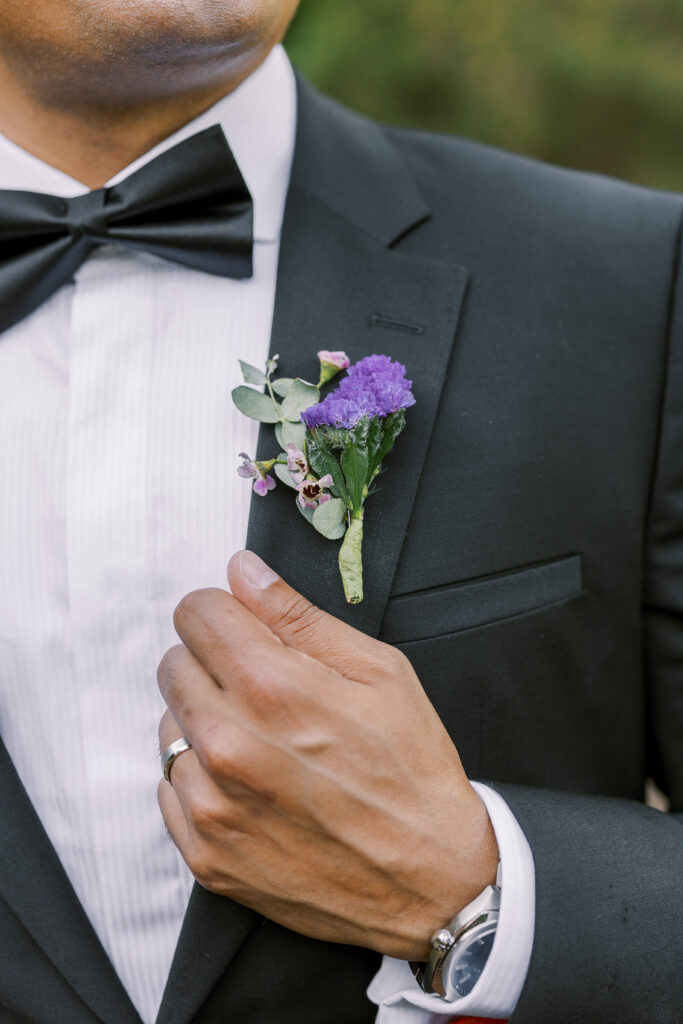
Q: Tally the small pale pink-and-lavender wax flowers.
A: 4